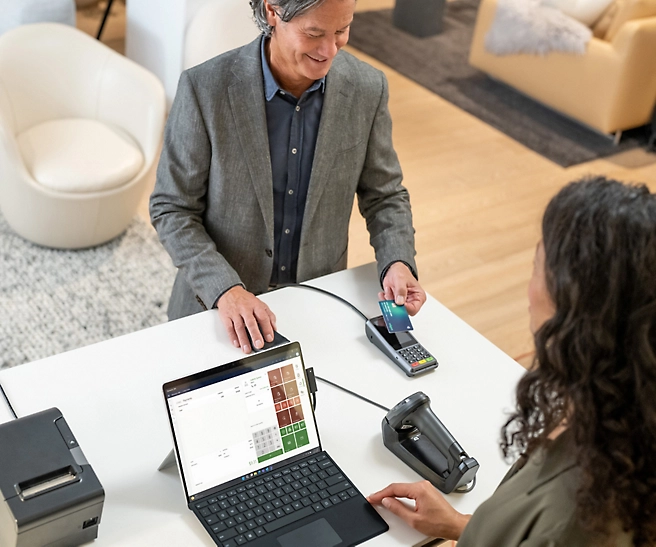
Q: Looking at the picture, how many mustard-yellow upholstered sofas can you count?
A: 1